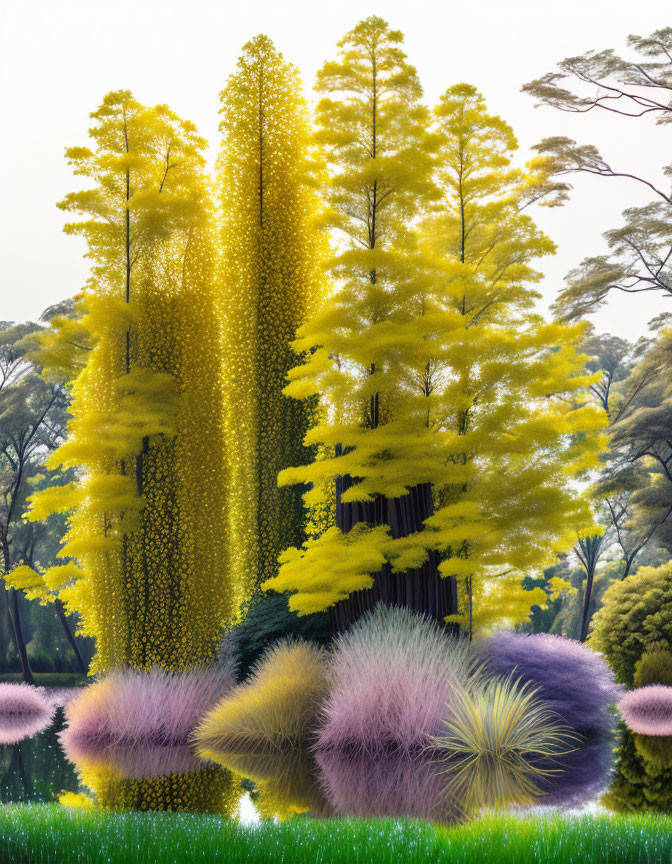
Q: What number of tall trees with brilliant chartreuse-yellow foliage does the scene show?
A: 4